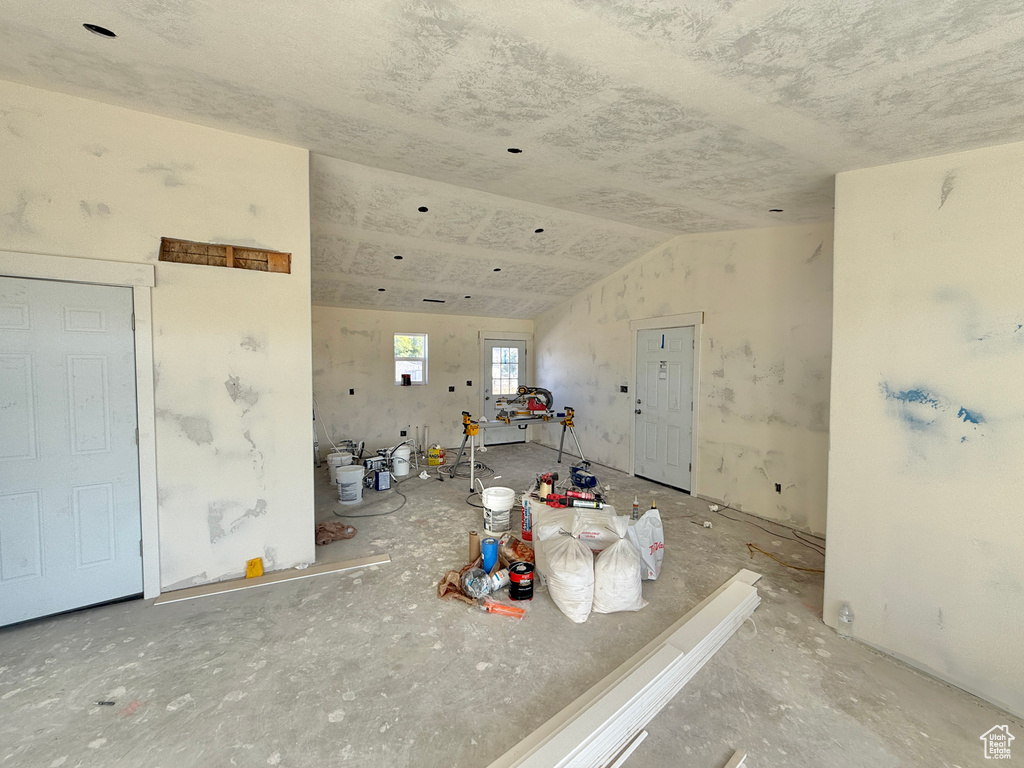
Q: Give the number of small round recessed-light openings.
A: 9